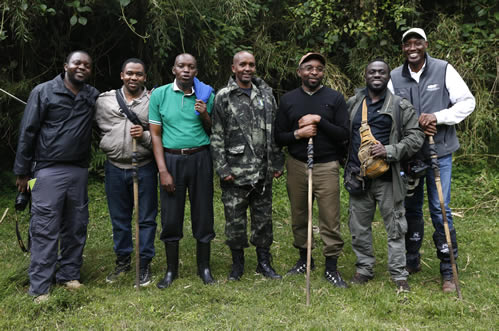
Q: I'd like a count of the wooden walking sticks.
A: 3